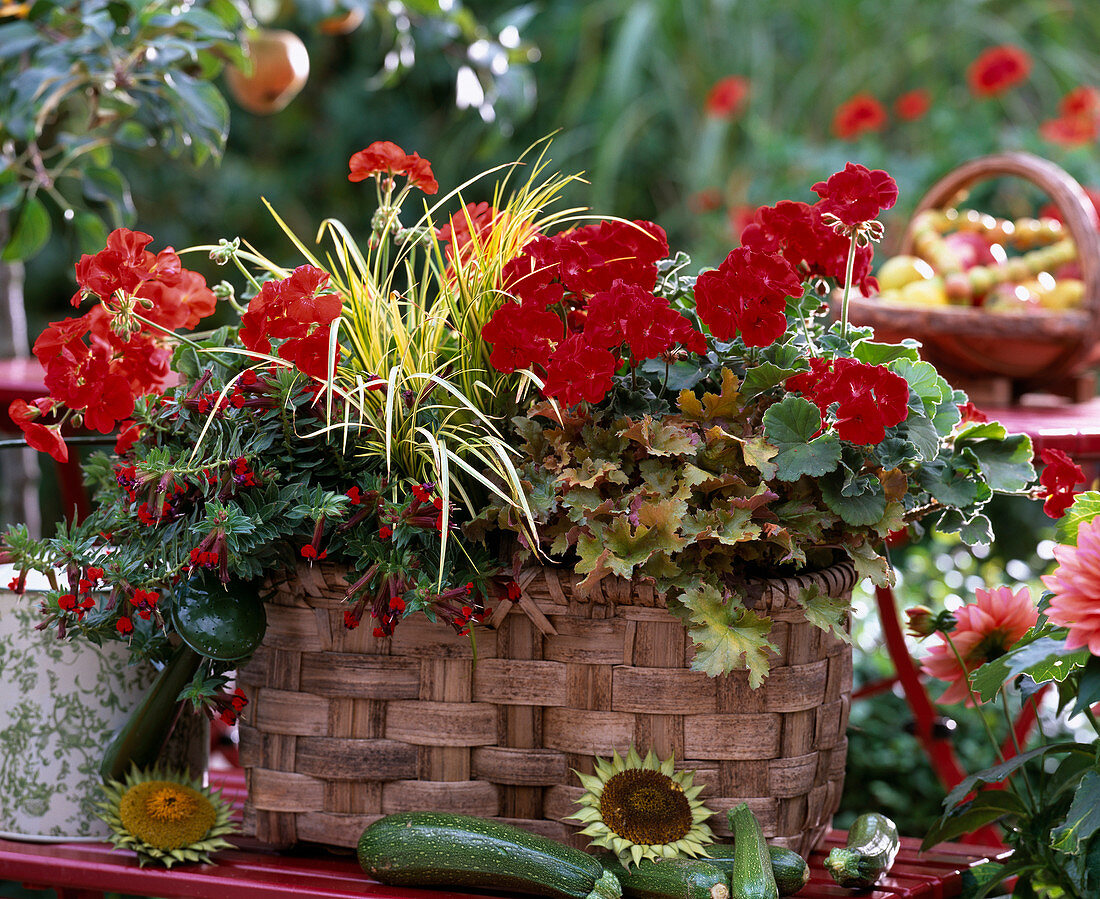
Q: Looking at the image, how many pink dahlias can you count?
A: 2